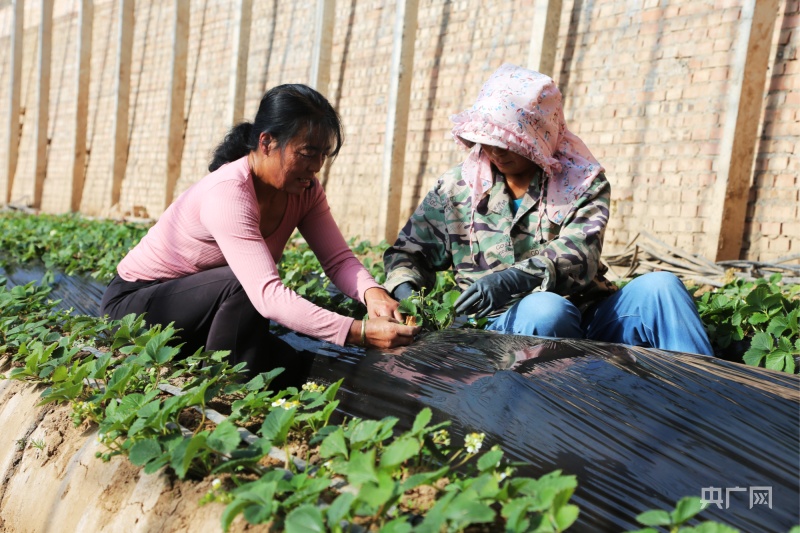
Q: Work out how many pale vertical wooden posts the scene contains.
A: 10